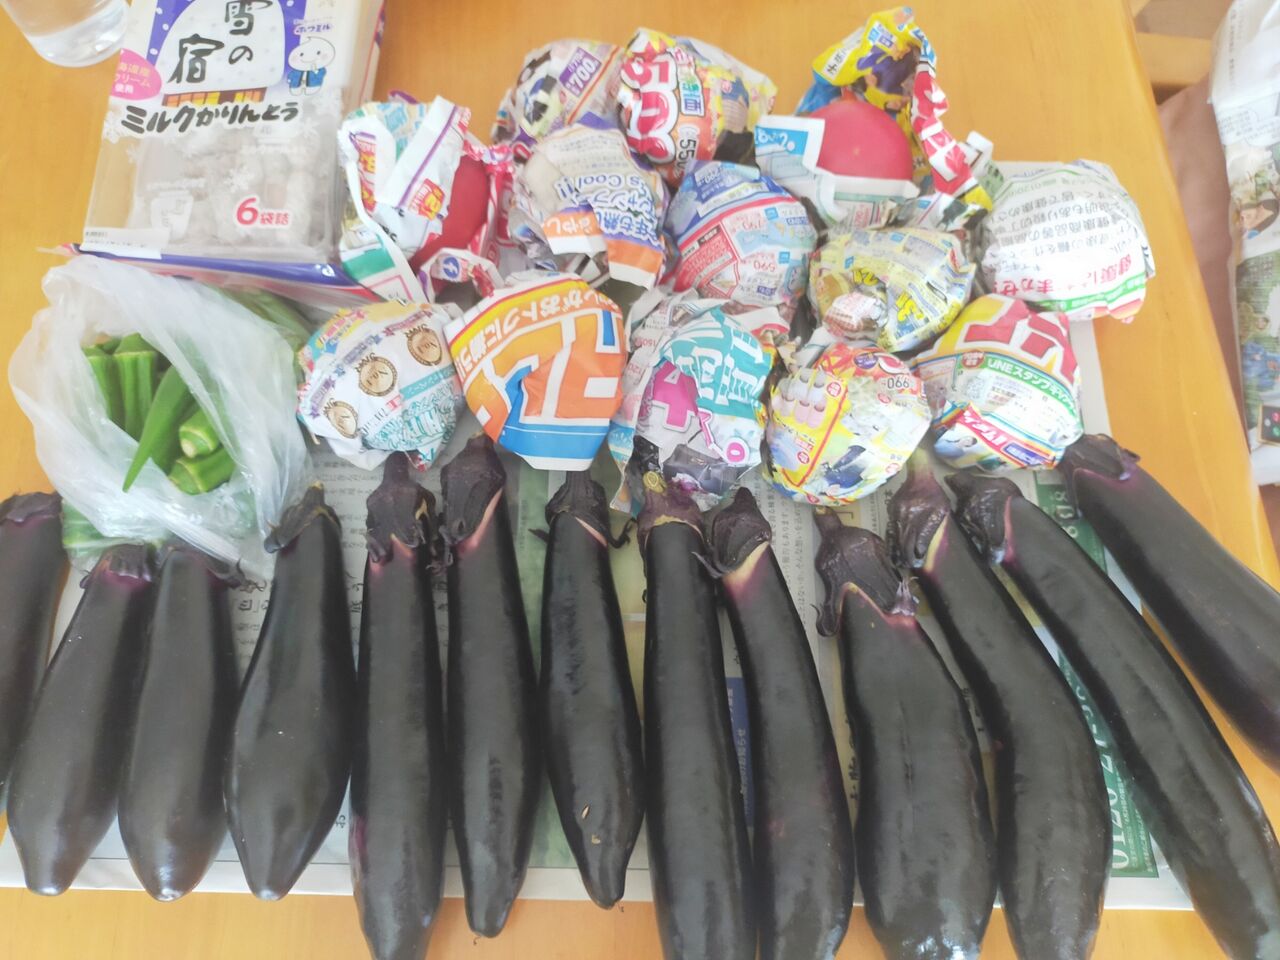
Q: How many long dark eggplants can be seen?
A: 13